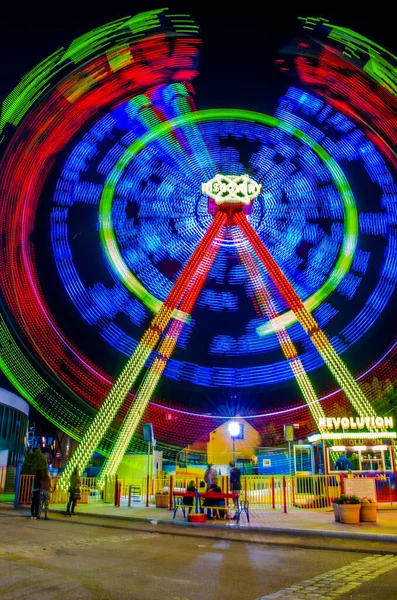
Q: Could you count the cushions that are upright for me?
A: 0